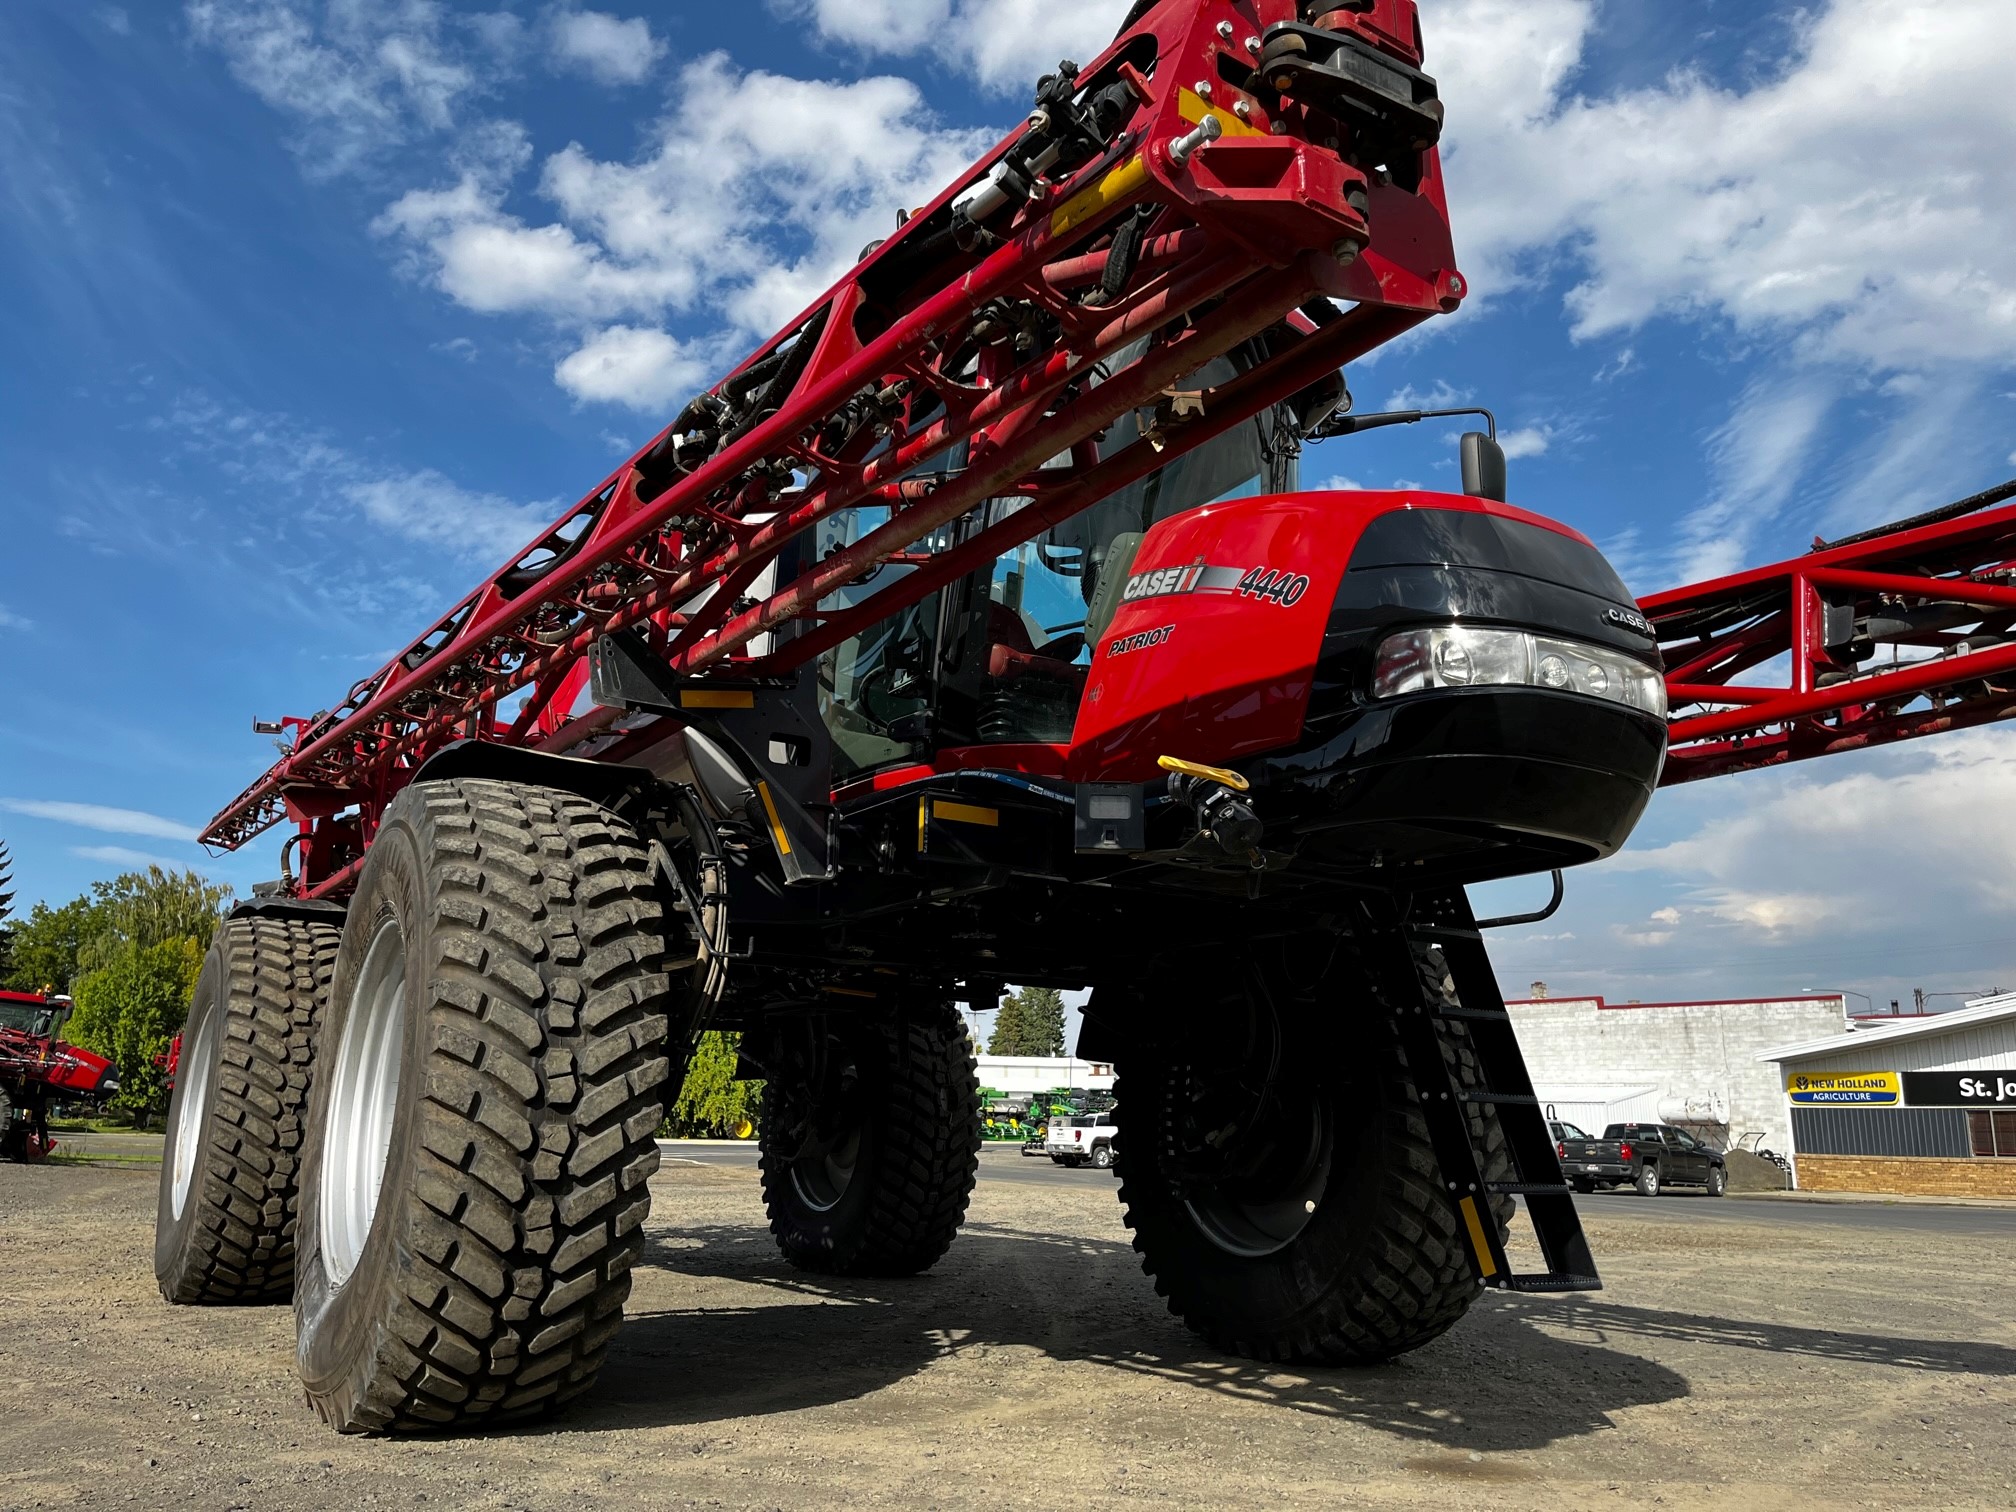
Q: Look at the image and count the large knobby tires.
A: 4